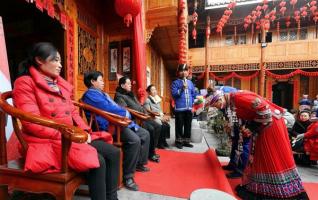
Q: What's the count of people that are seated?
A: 4